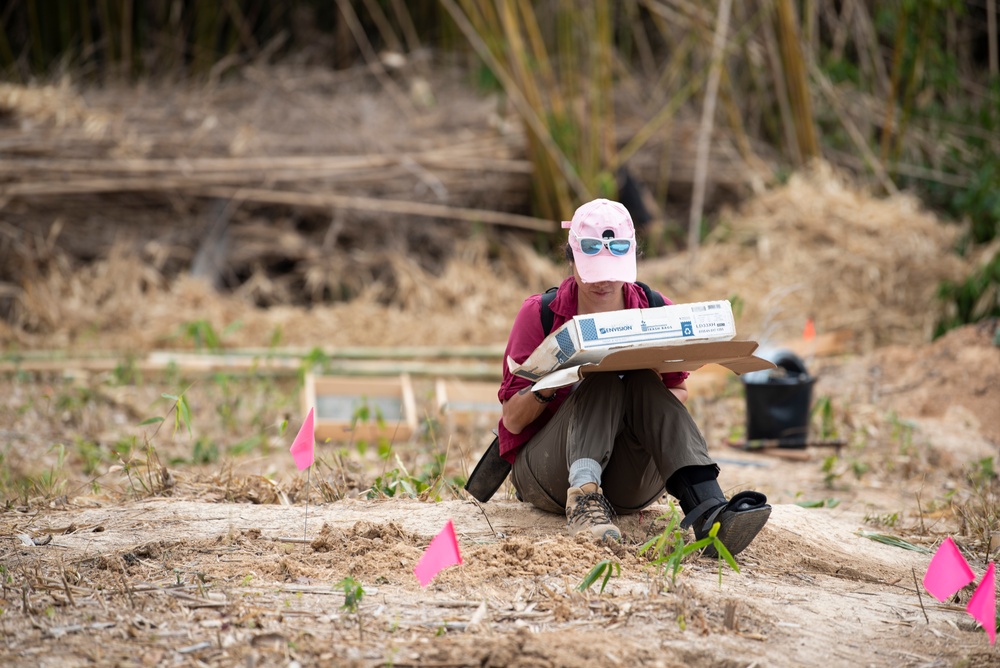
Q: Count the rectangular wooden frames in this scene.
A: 2